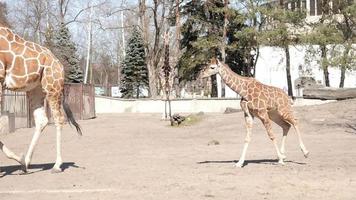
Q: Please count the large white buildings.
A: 1